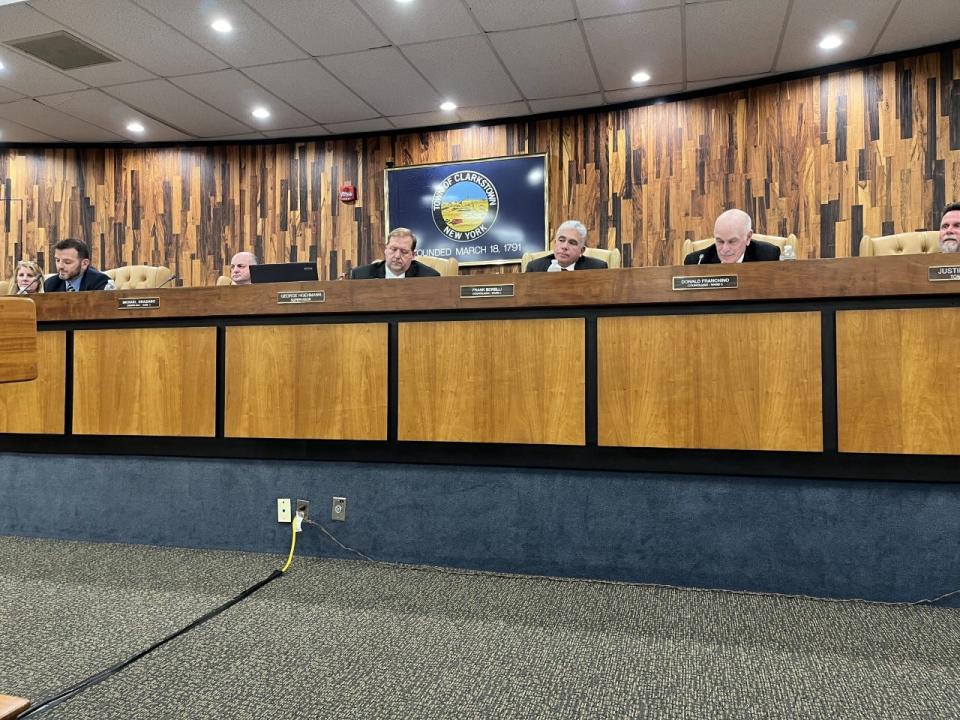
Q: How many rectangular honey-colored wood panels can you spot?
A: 6